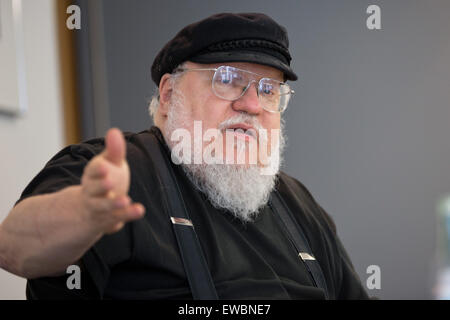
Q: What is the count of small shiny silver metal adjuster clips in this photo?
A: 2